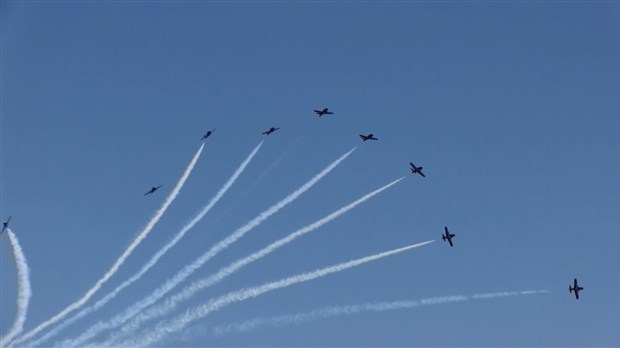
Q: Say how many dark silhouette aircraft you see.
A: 9